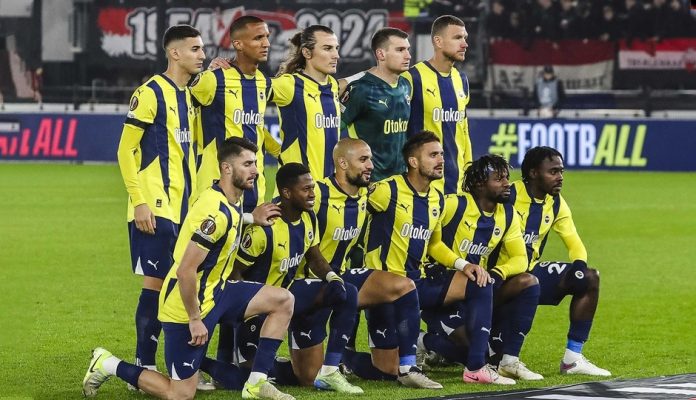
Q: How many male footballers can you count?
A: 11